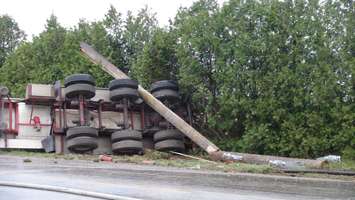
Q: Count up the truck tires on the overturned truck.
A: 12